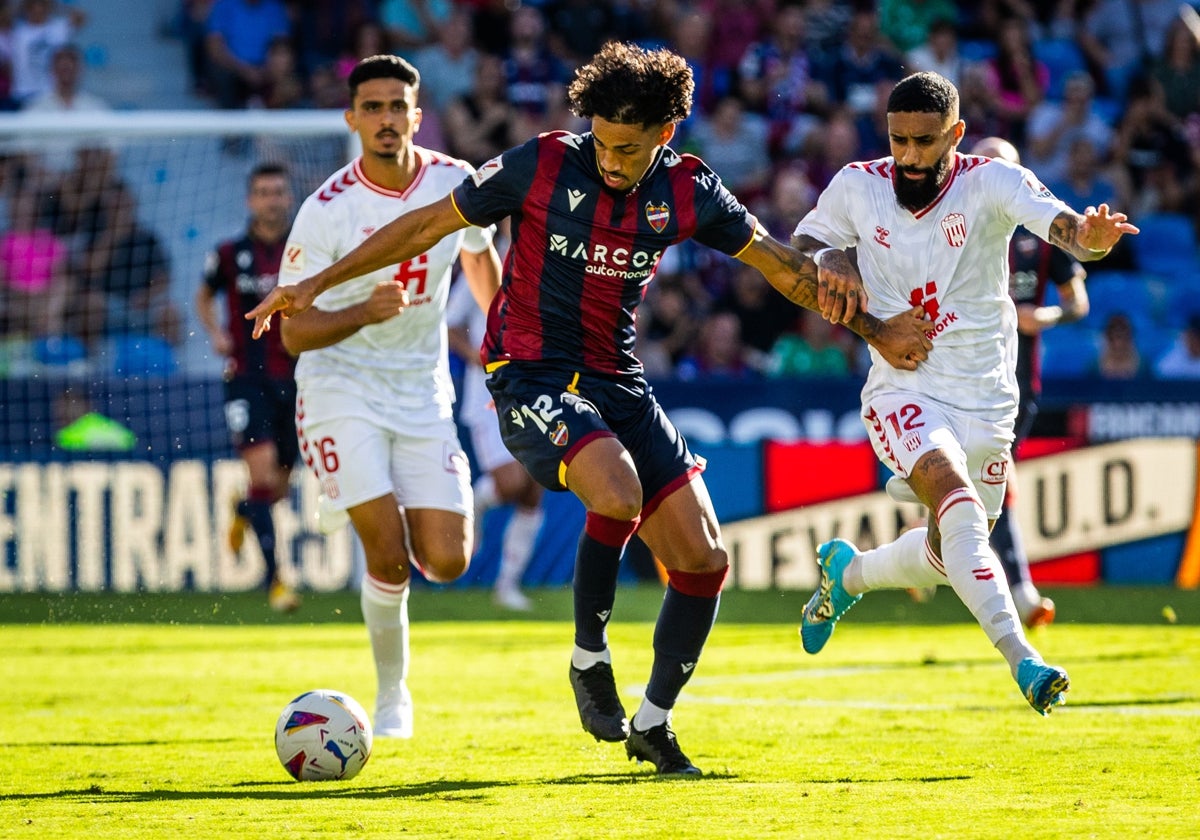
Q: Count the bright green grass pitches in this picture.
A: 1